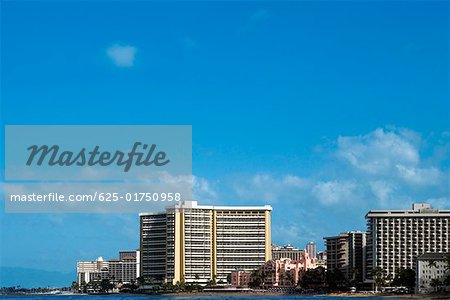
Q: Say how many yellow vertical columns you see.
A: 3